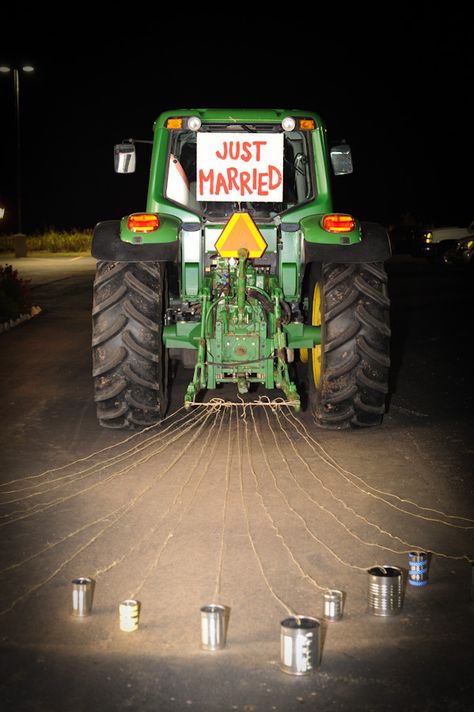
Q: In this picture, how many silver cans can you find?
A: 5